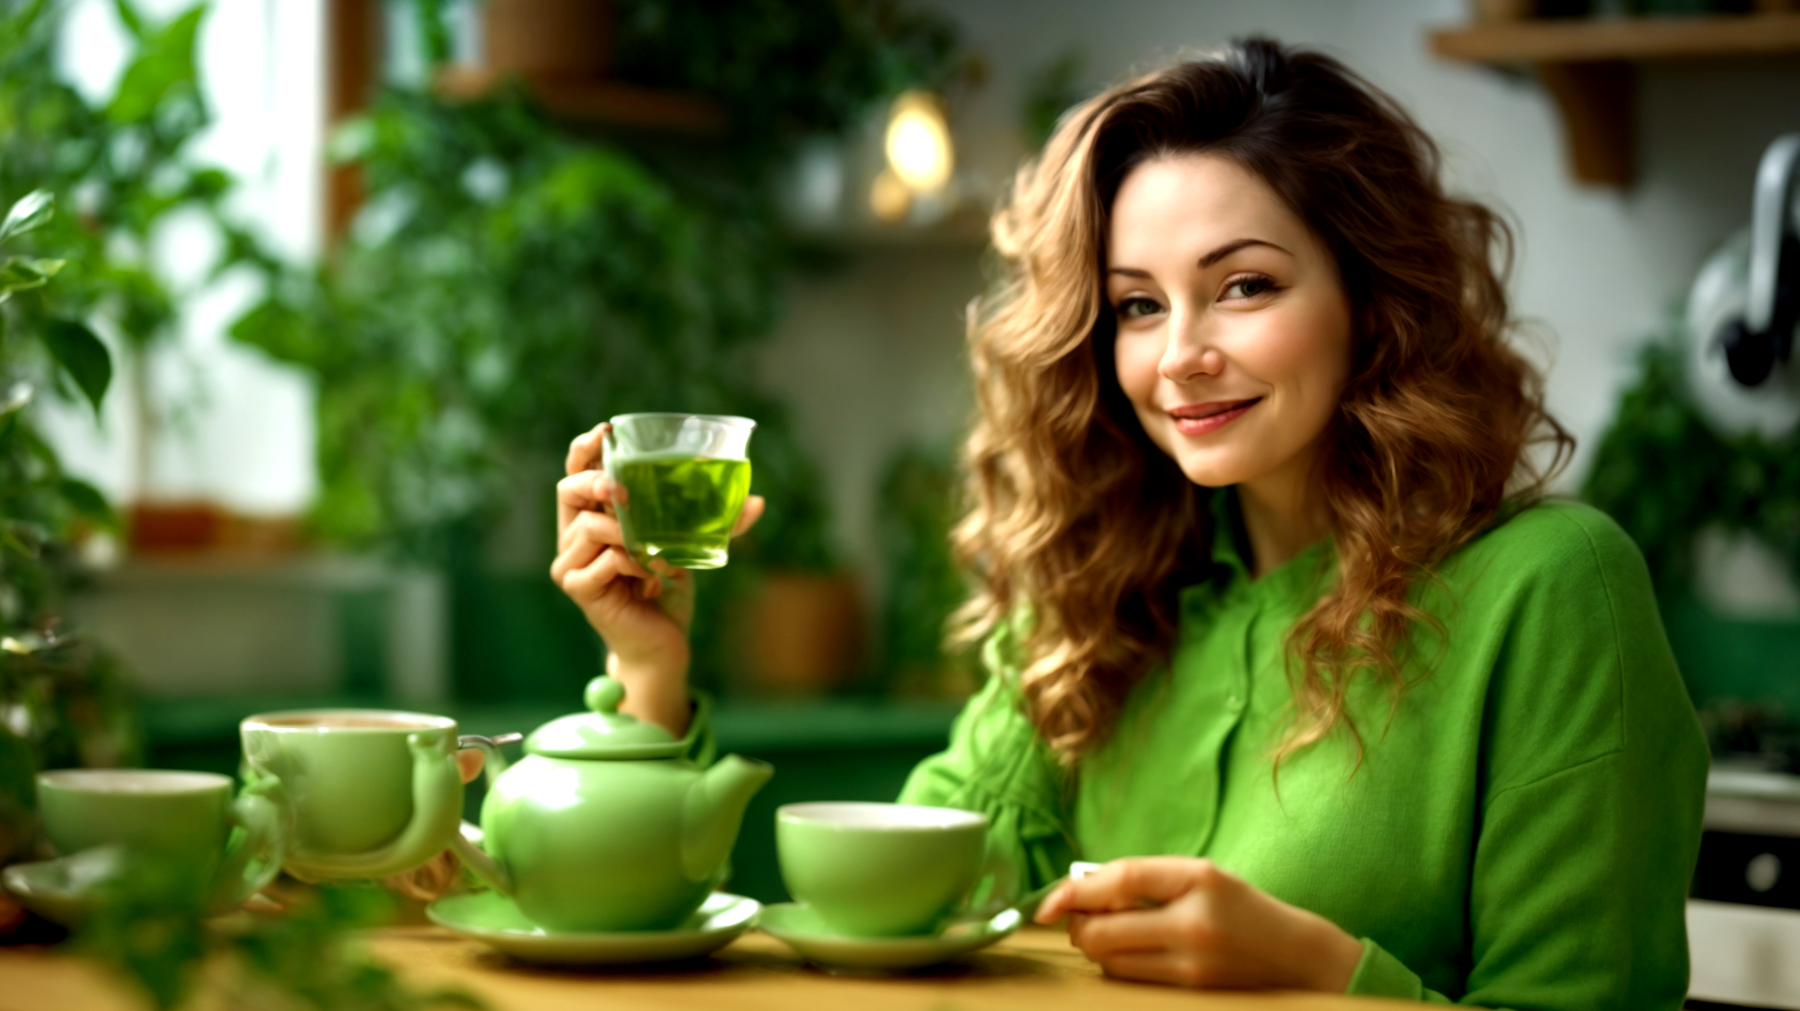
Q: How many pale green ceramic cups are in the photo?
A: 3